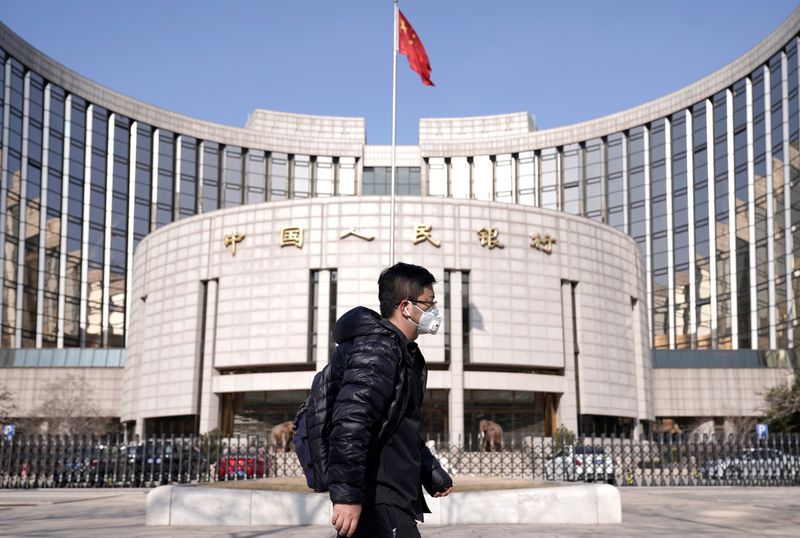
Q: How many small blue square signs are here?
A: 2